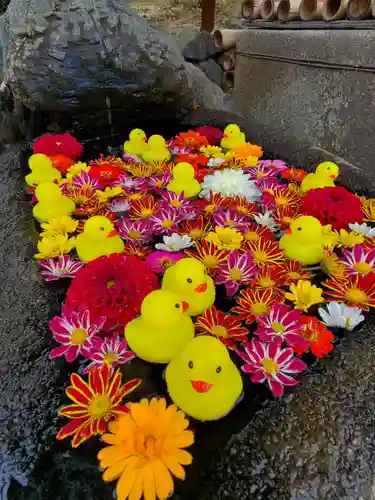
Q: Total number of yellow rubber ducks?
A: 12